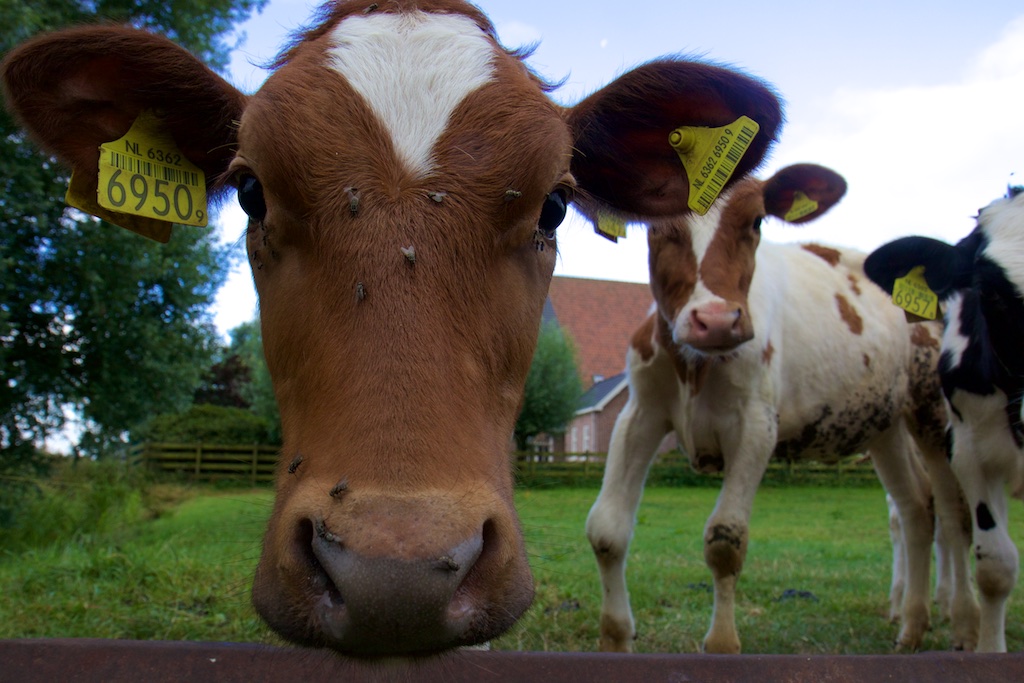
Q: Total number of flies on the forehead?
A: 5